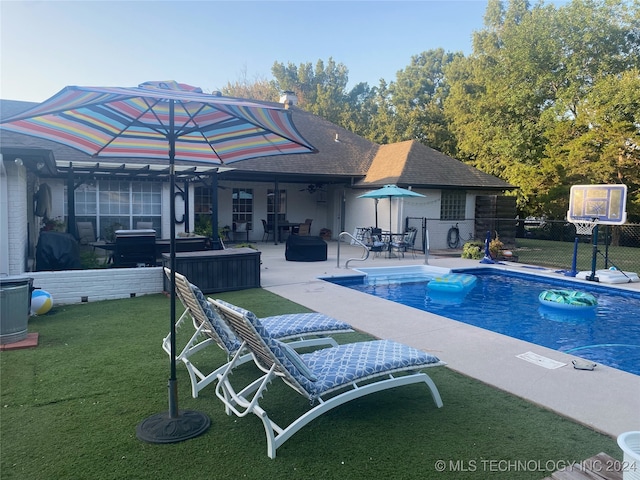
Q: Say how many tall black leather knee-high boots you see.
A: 0